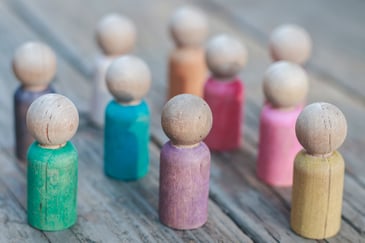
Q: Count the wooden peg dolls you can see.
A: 10